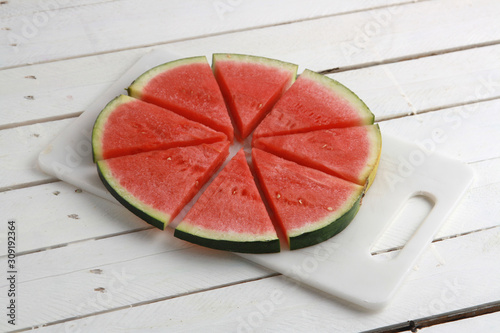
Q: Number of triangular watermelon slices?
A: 8